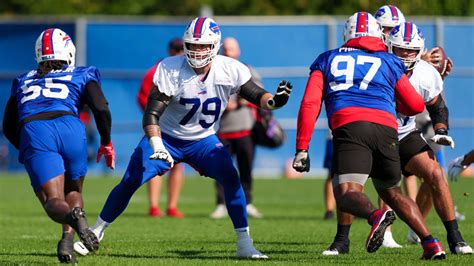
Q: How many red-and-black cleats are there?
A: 2